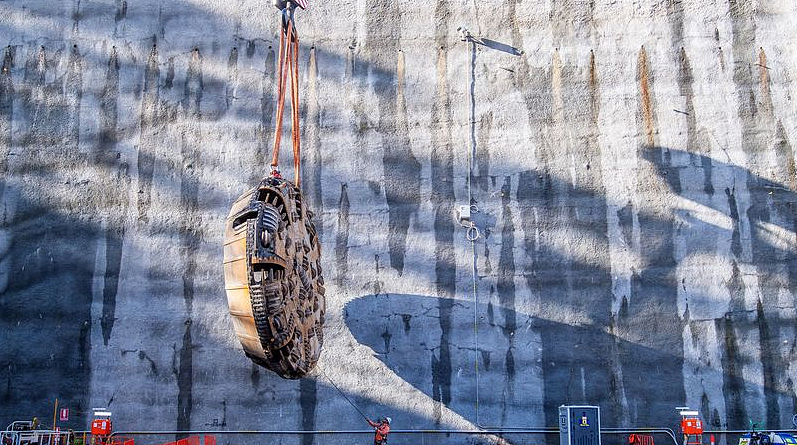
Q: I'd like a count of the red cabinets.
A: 2